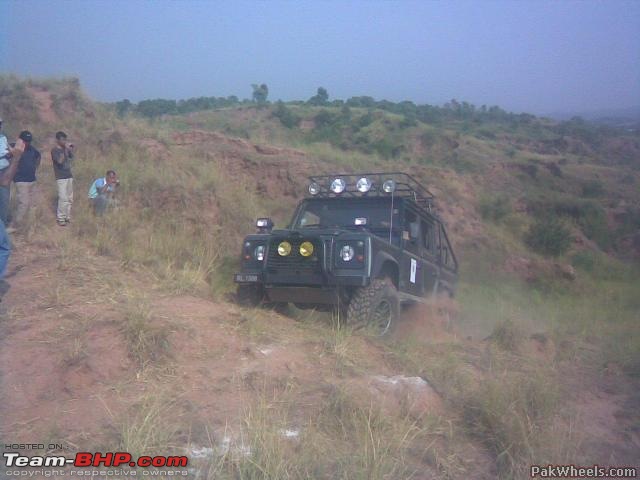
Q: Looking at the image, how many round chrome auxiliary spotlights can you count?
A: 4